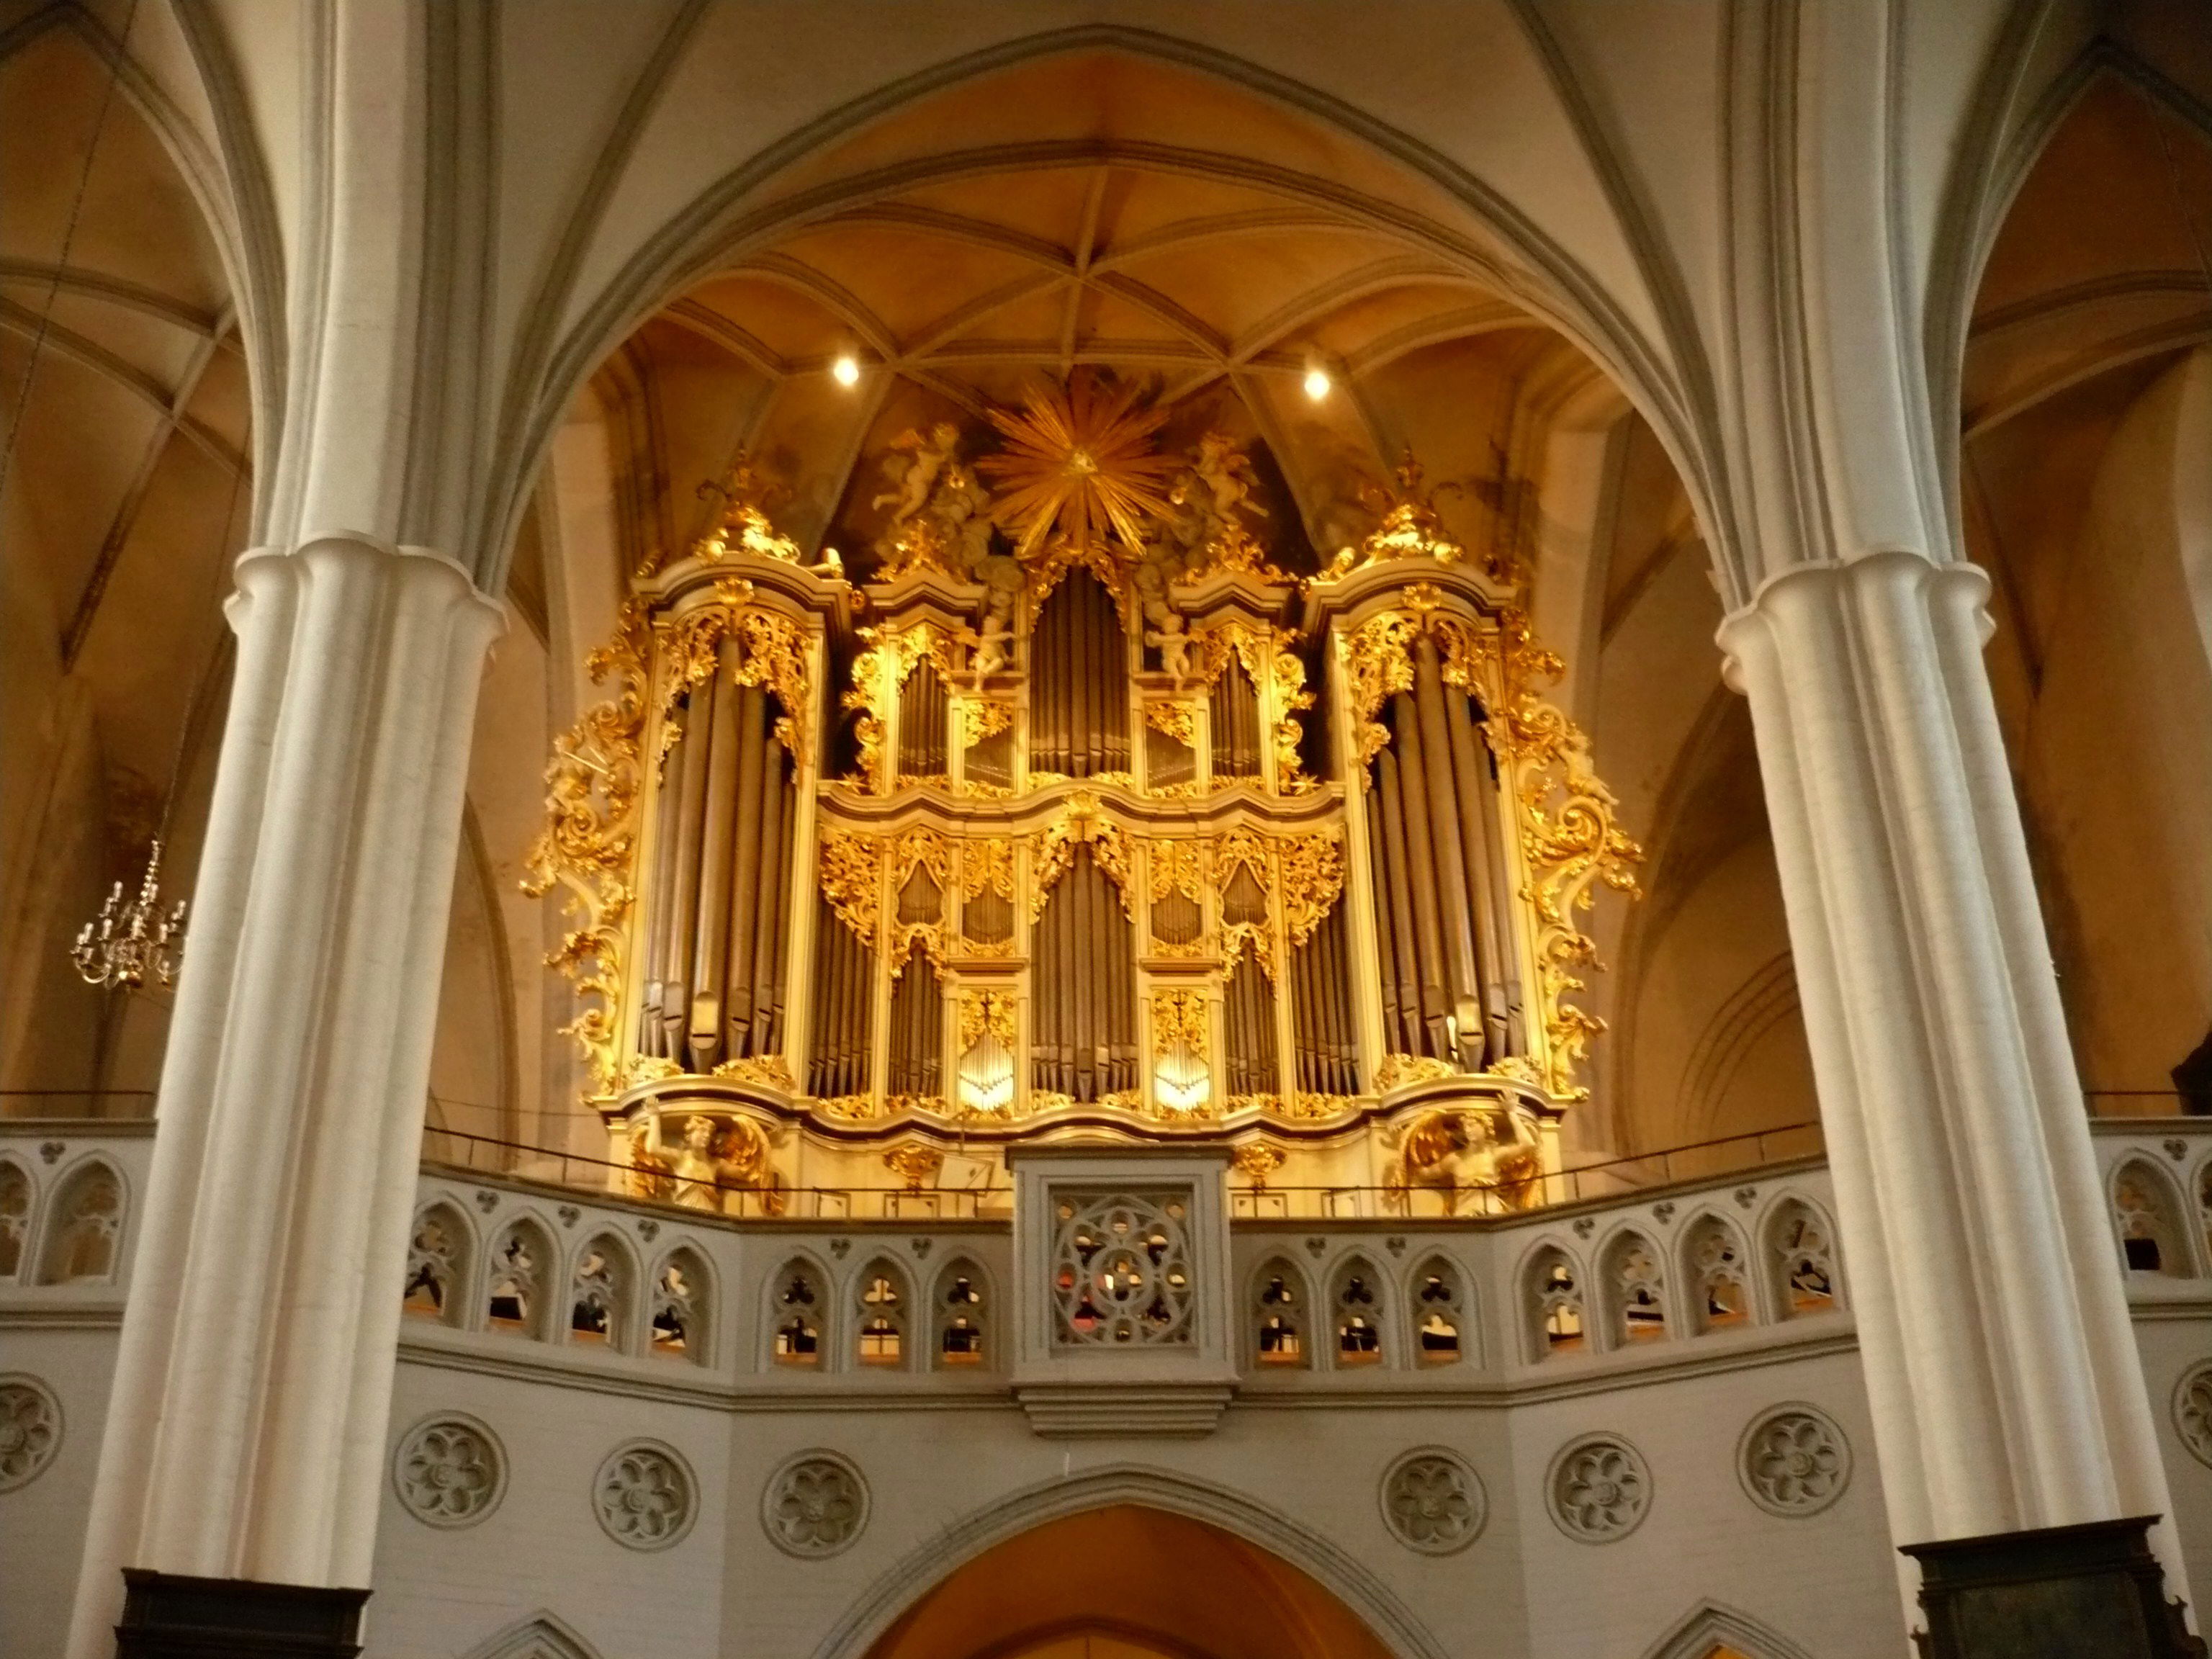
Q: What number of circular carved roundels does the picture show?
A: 8